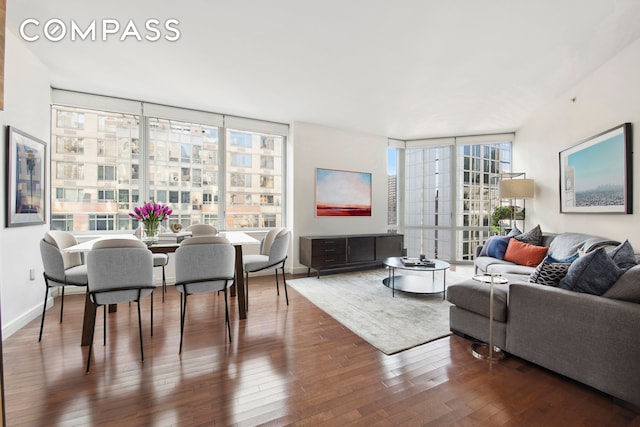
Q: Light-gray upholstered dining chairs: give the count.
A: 6